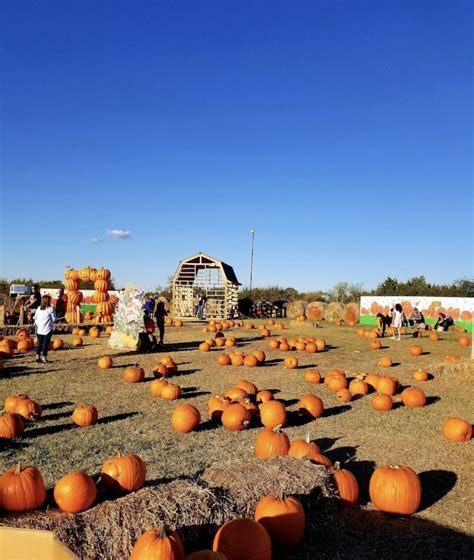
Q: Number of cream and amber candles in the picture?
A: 0